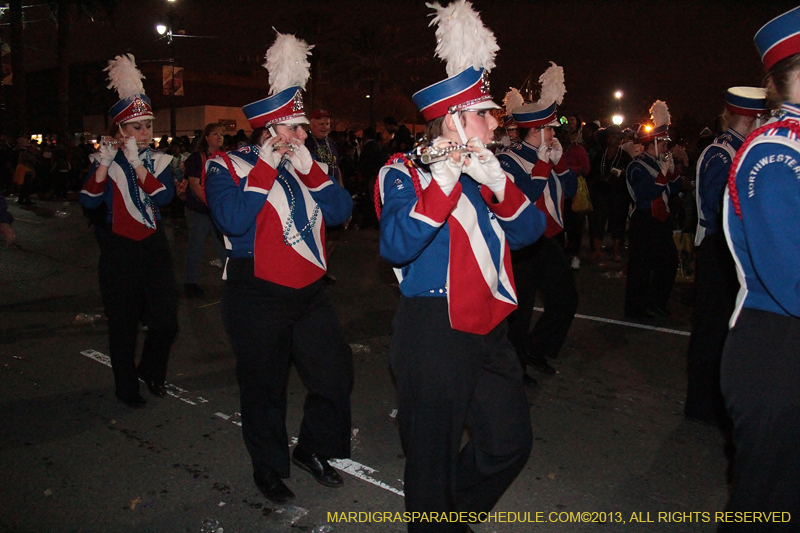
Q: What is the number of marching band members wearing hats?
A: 8